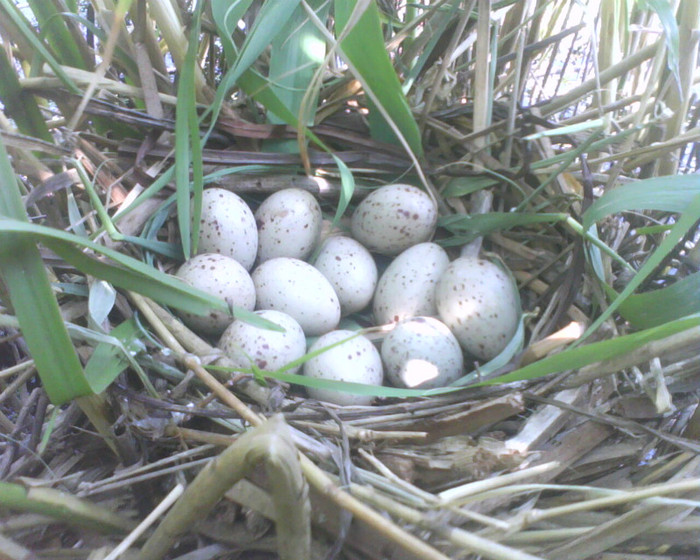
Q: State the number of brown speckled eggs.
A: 11